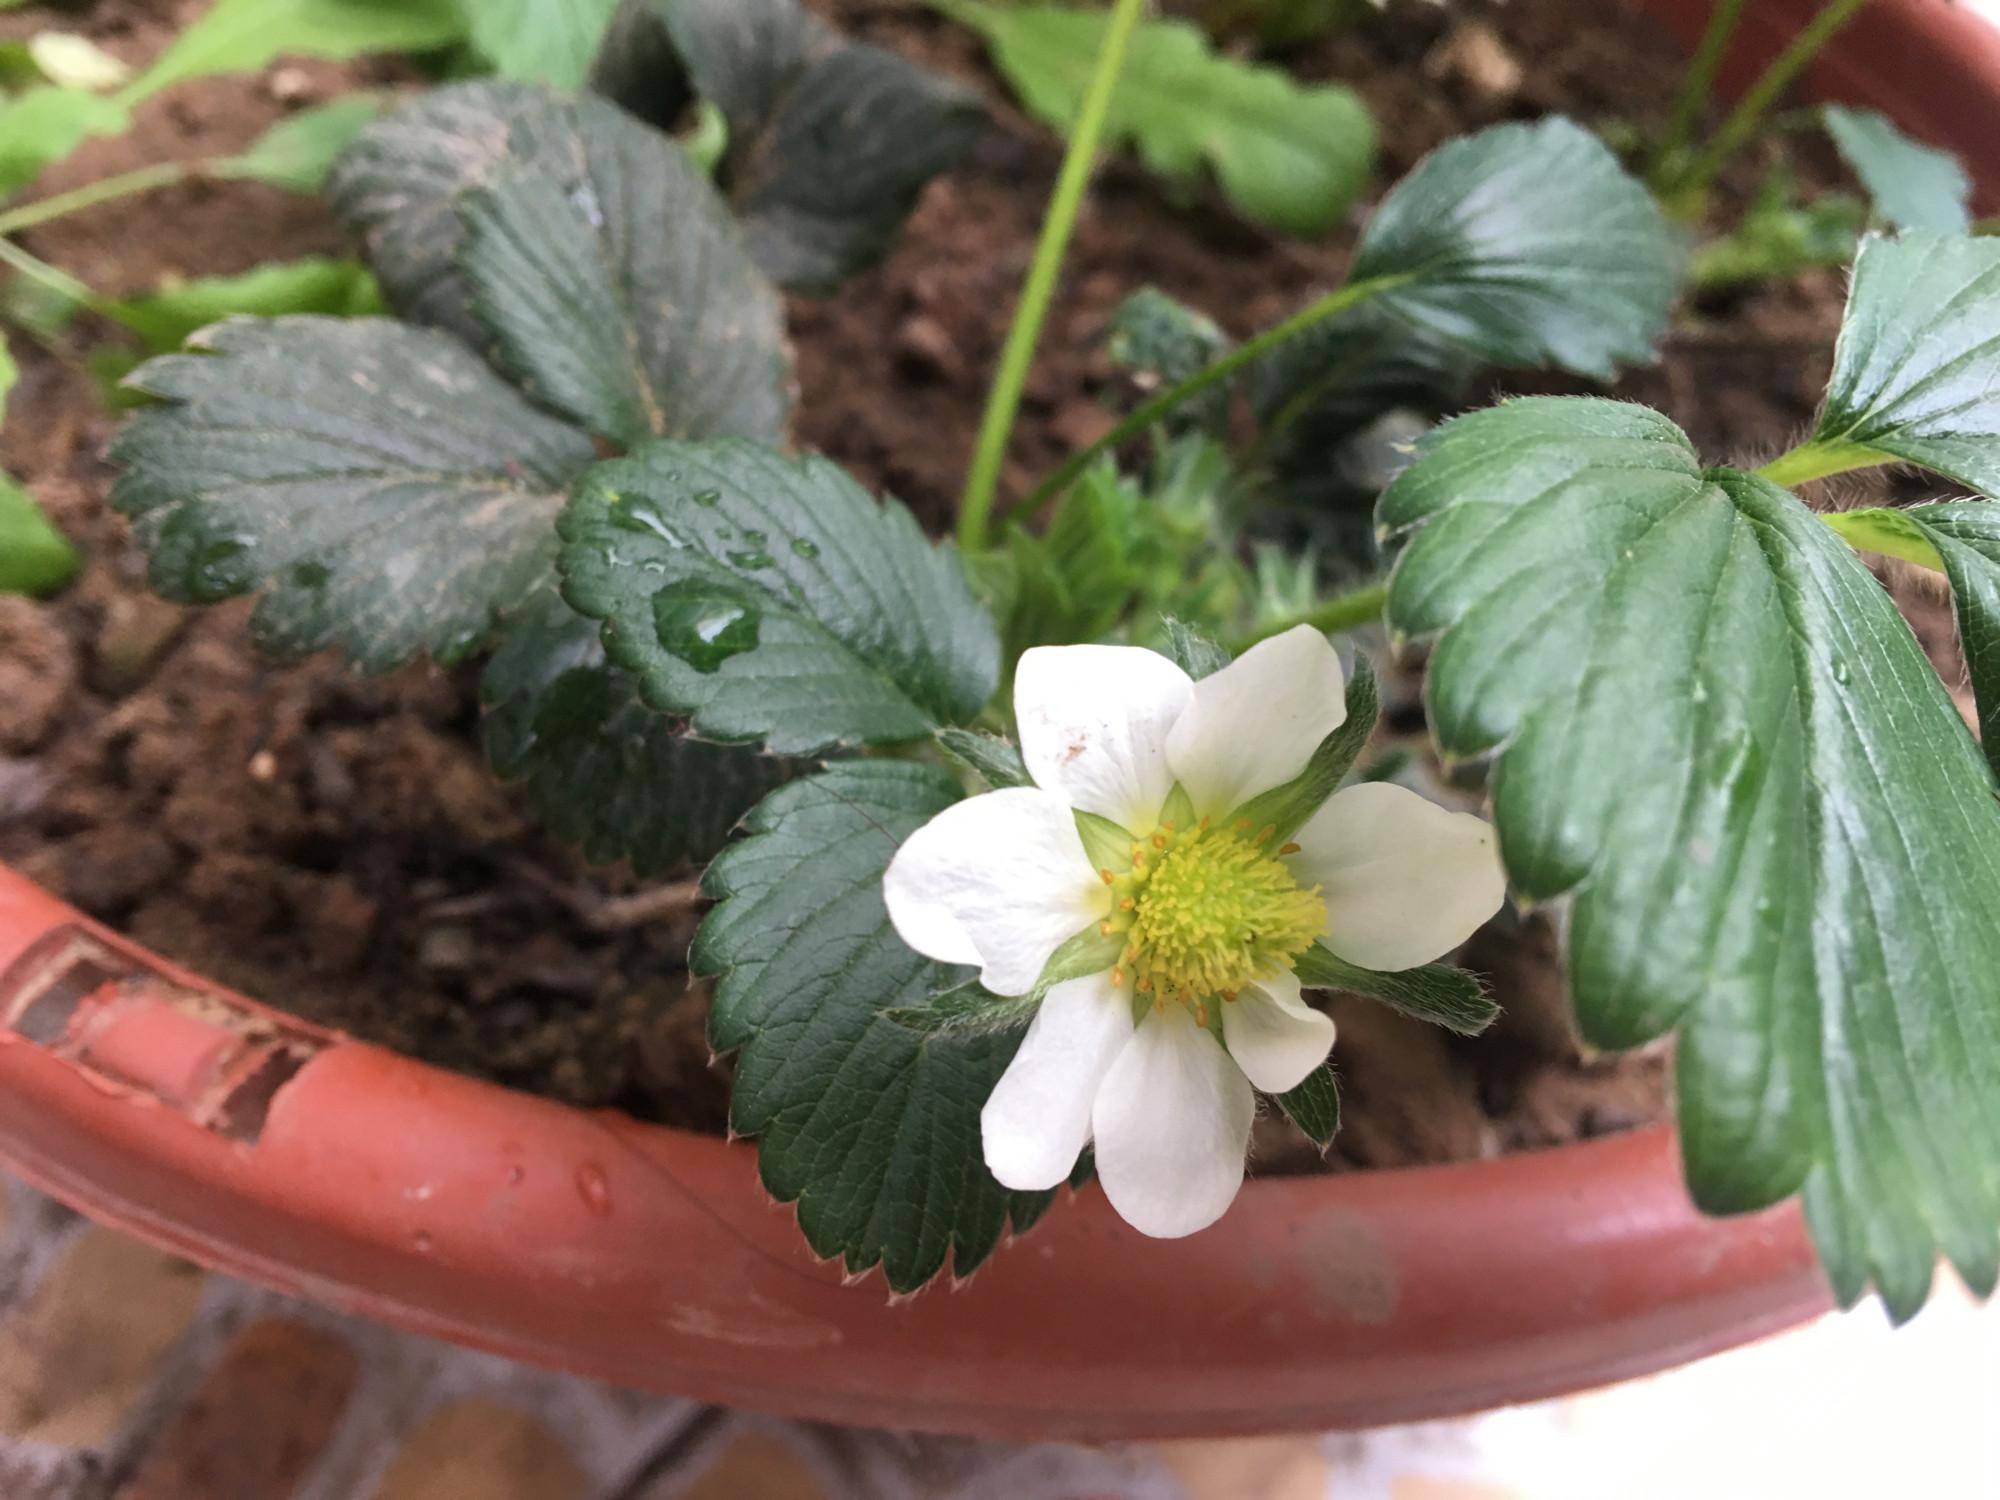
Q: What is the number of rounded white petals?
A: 7